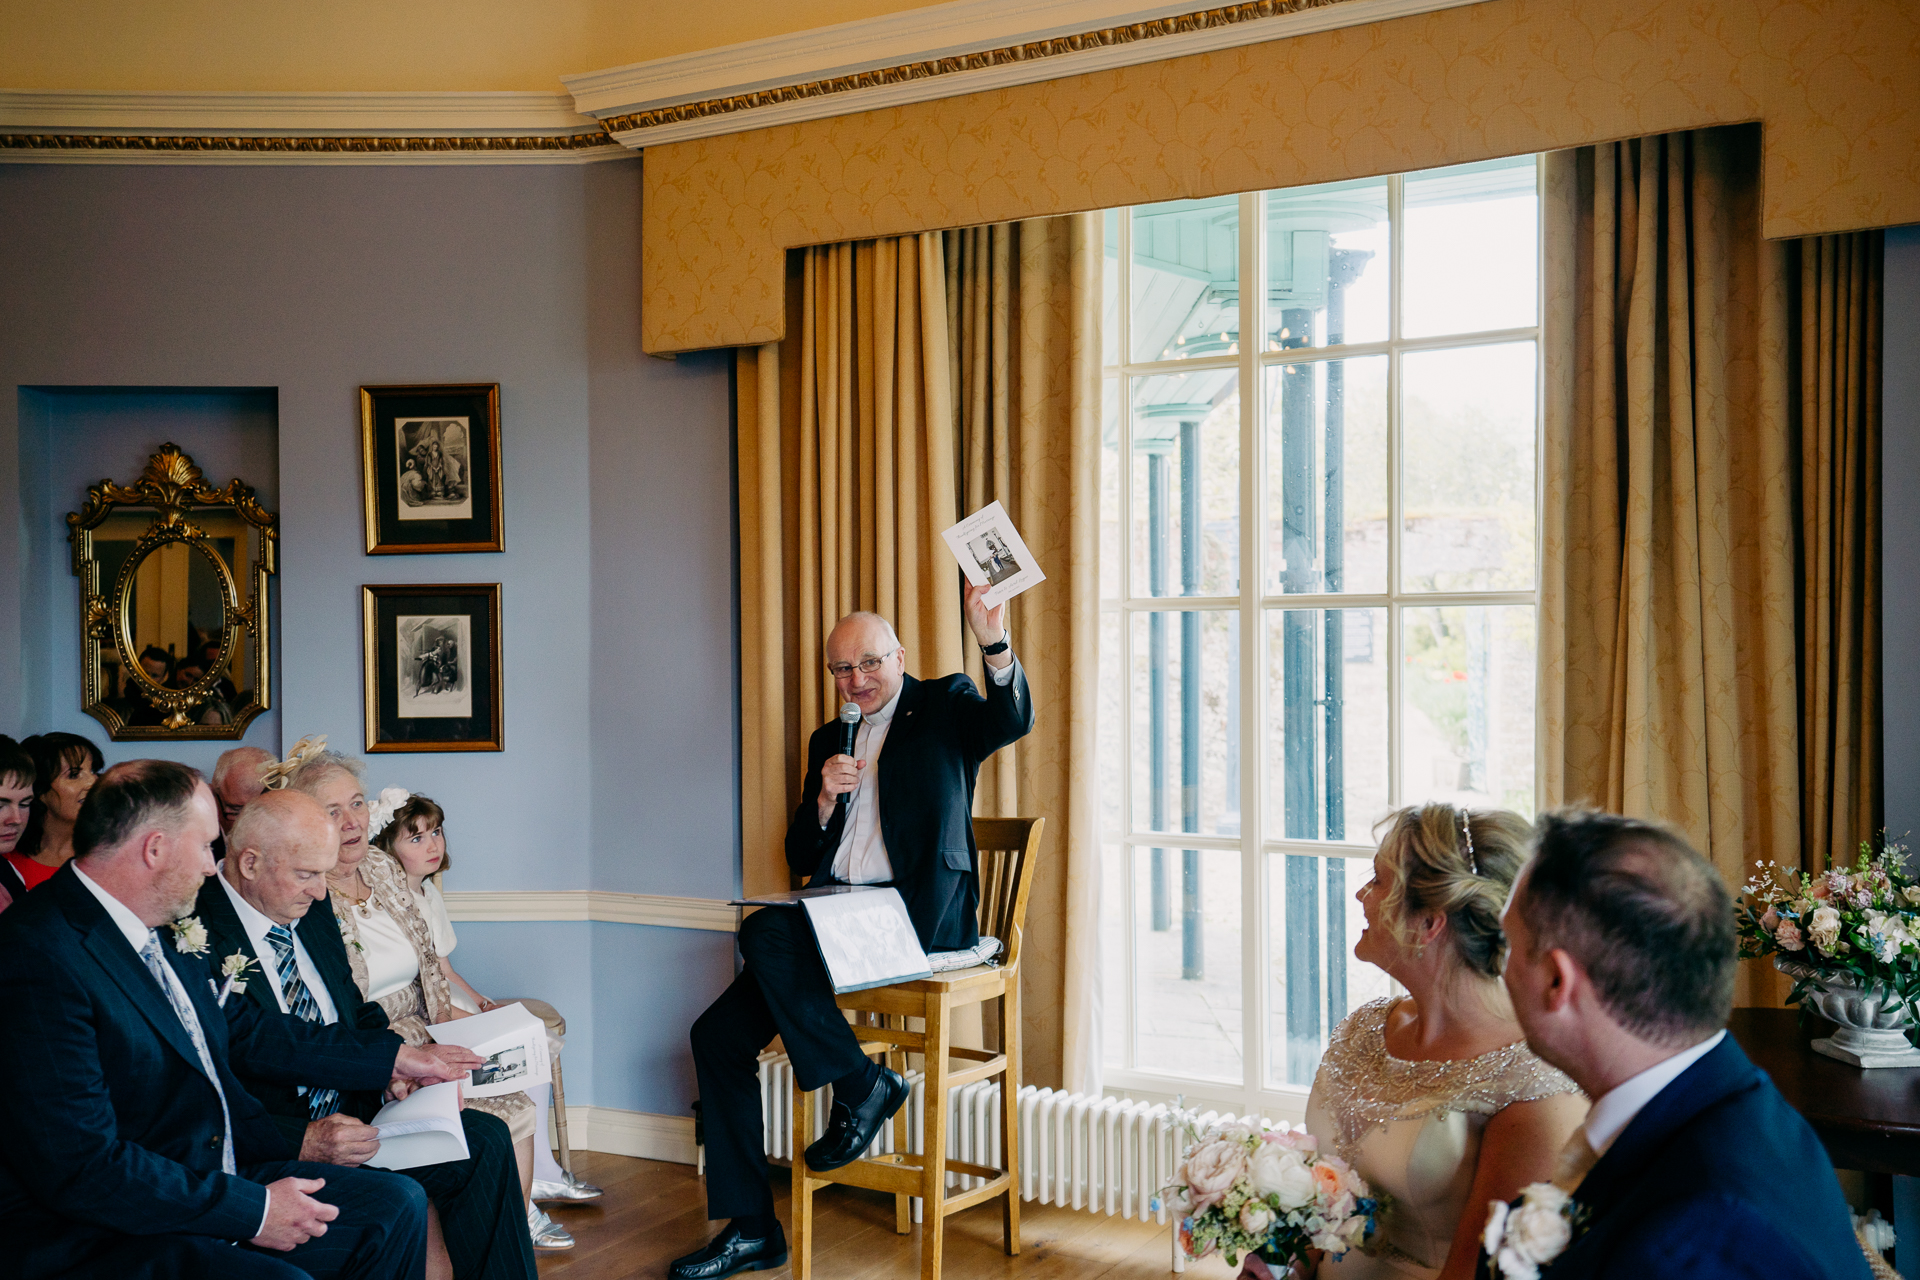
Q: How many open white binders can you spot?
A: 1